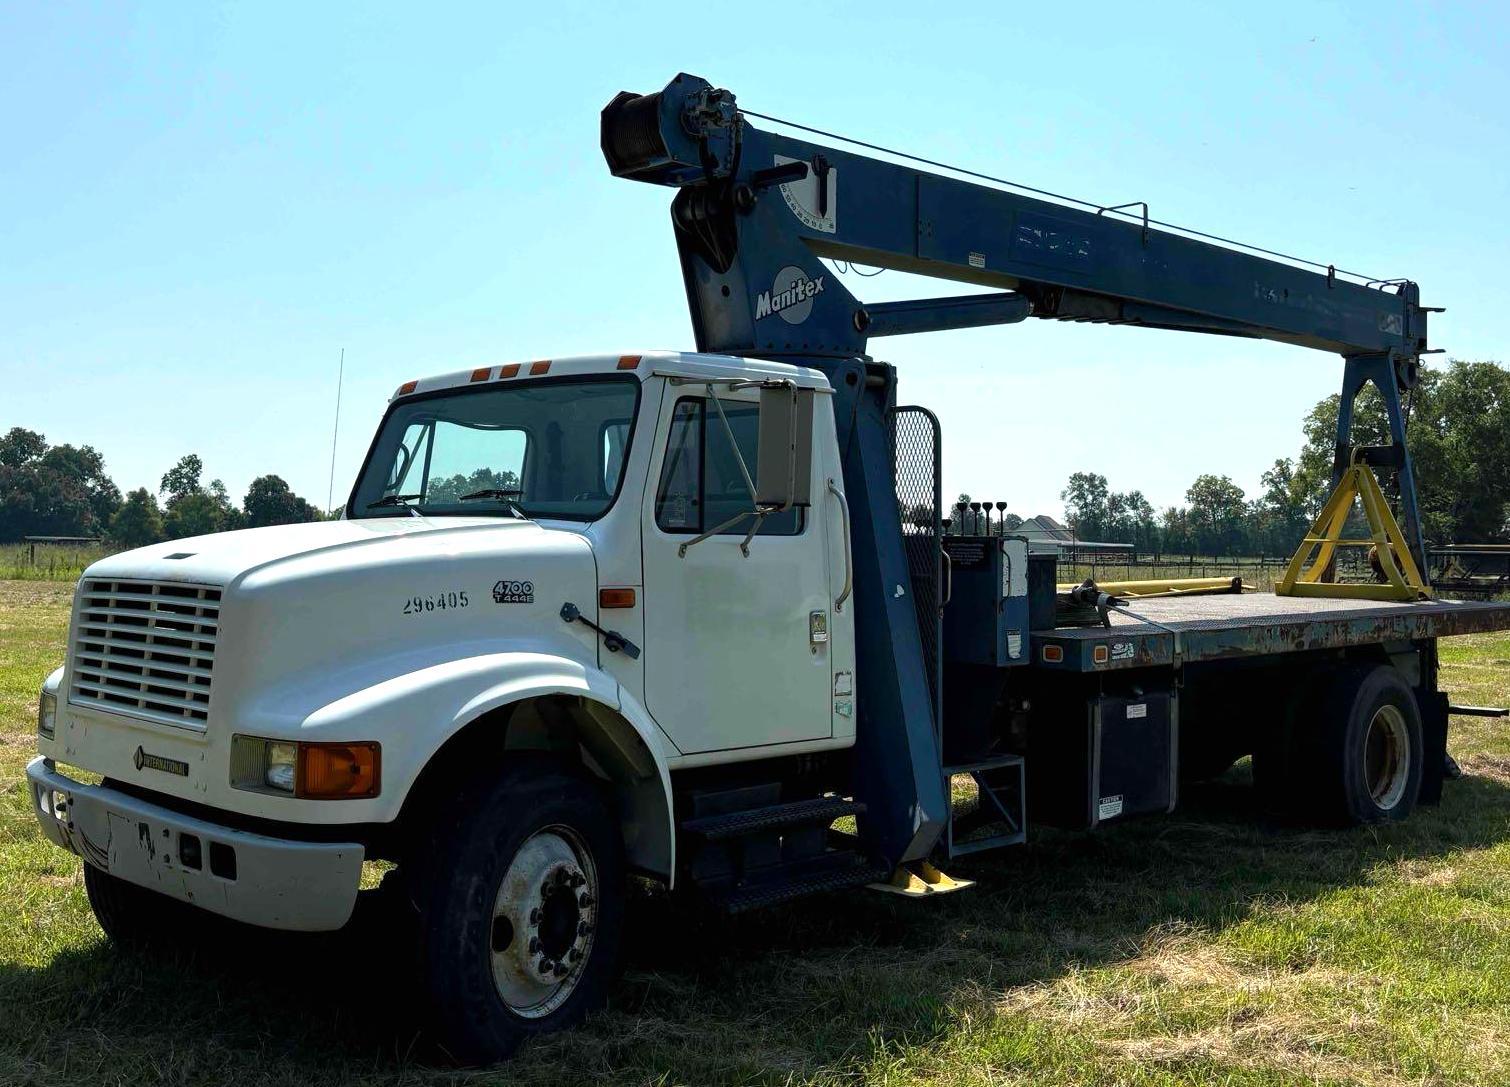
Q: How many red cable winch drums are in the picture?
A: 0